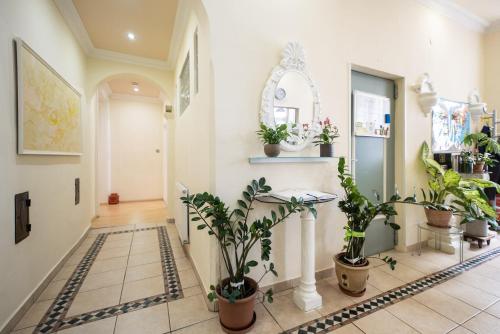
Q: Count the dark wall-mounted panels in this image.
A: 2